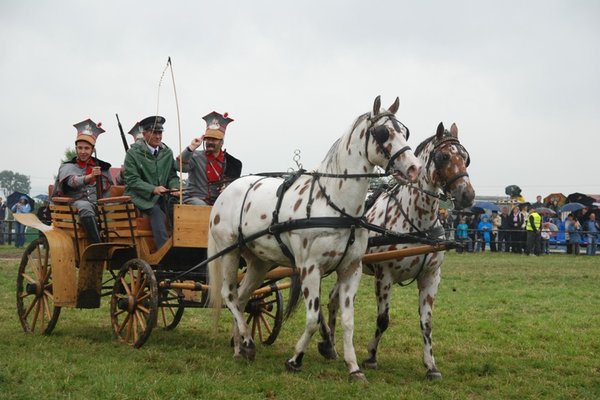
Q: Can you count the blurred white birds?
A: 0